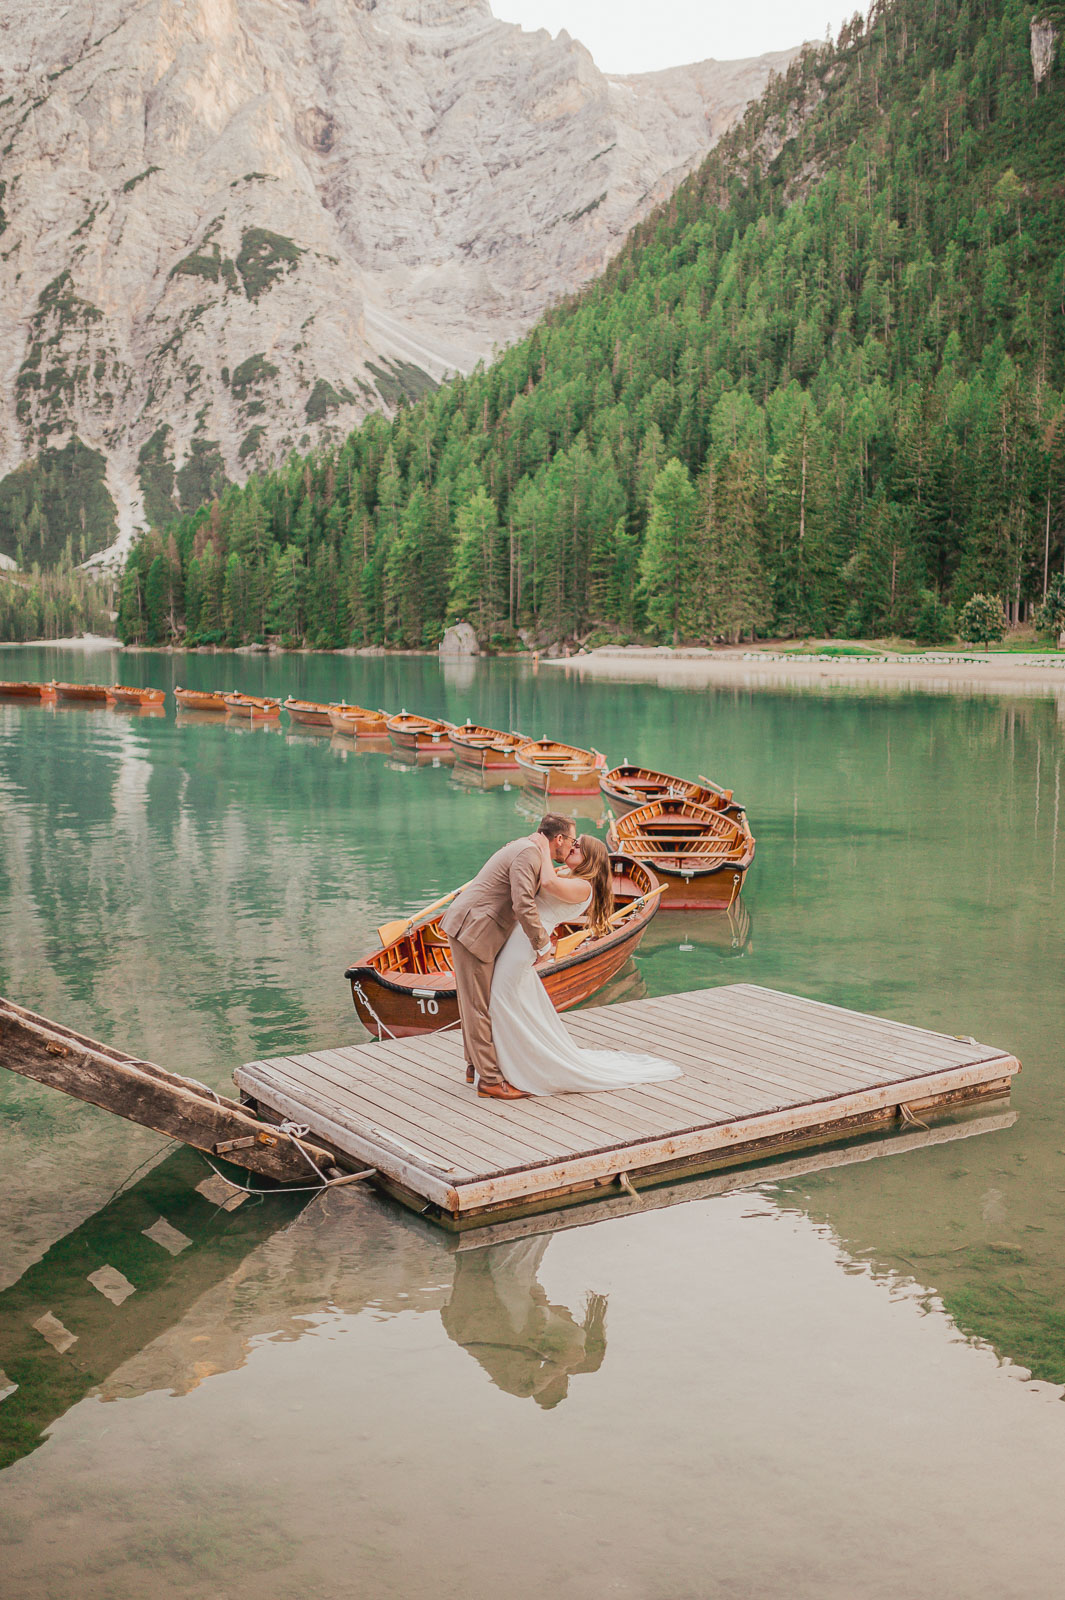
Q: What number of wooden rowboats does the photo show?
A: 13